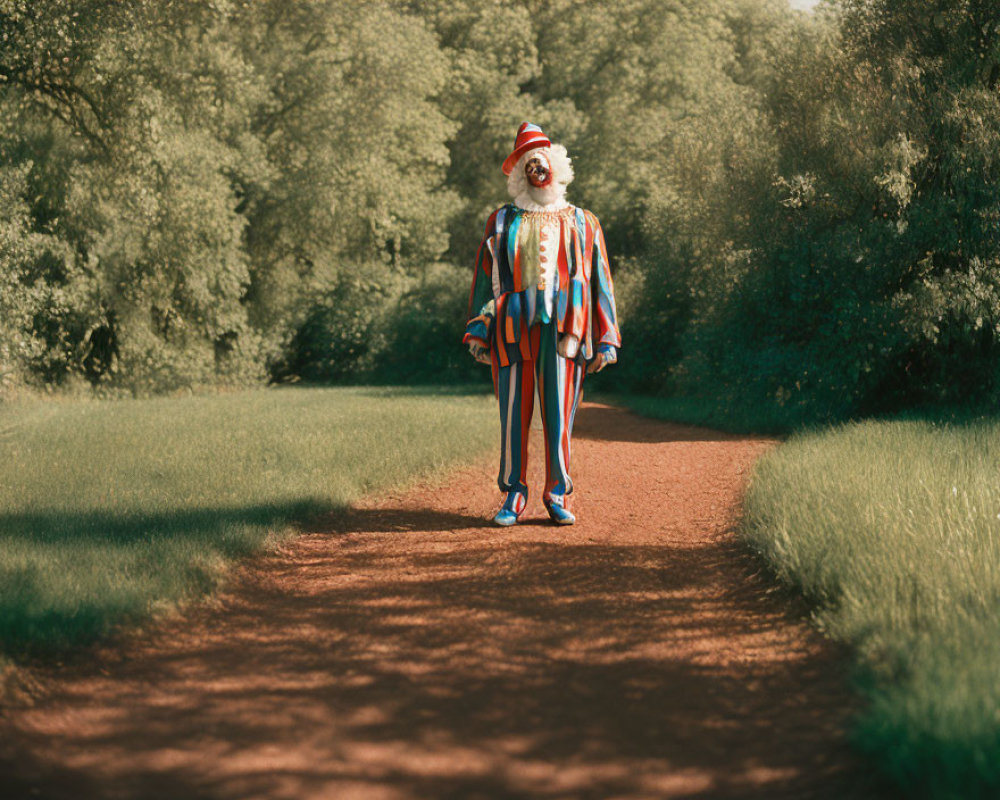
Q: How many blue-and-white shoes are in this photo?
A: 2